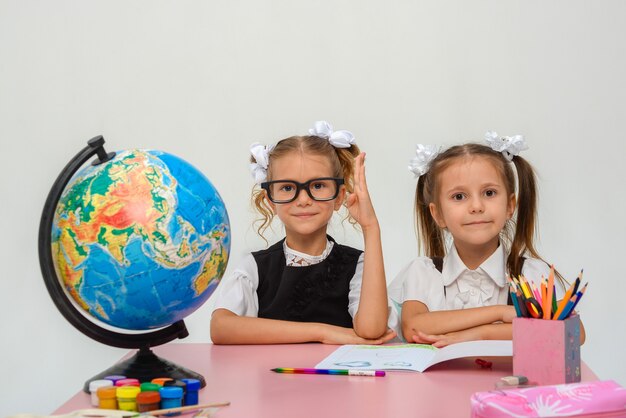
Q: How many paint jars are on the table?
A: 11